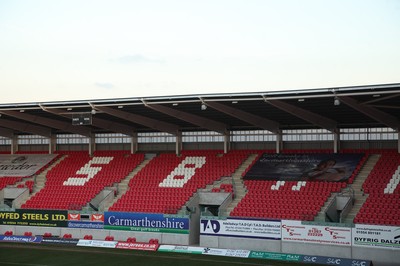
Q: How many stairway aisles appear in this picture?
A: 4